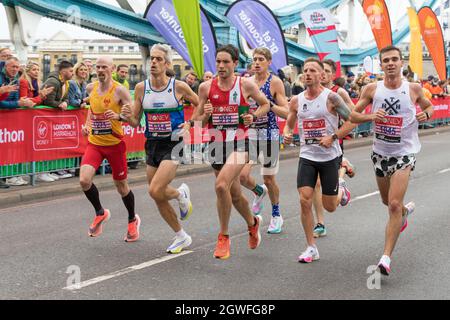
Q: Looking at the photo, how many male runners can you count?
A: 7